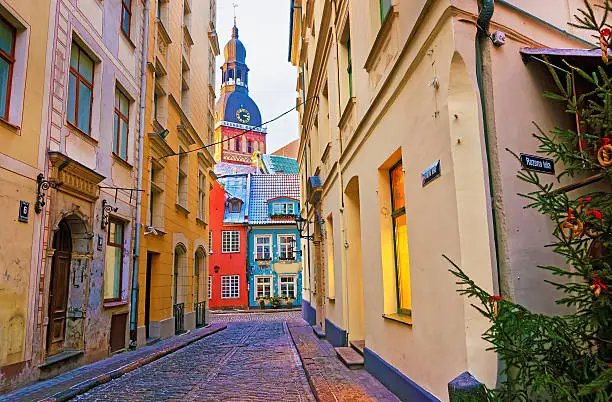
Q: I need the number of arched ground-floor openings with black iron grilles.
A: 2